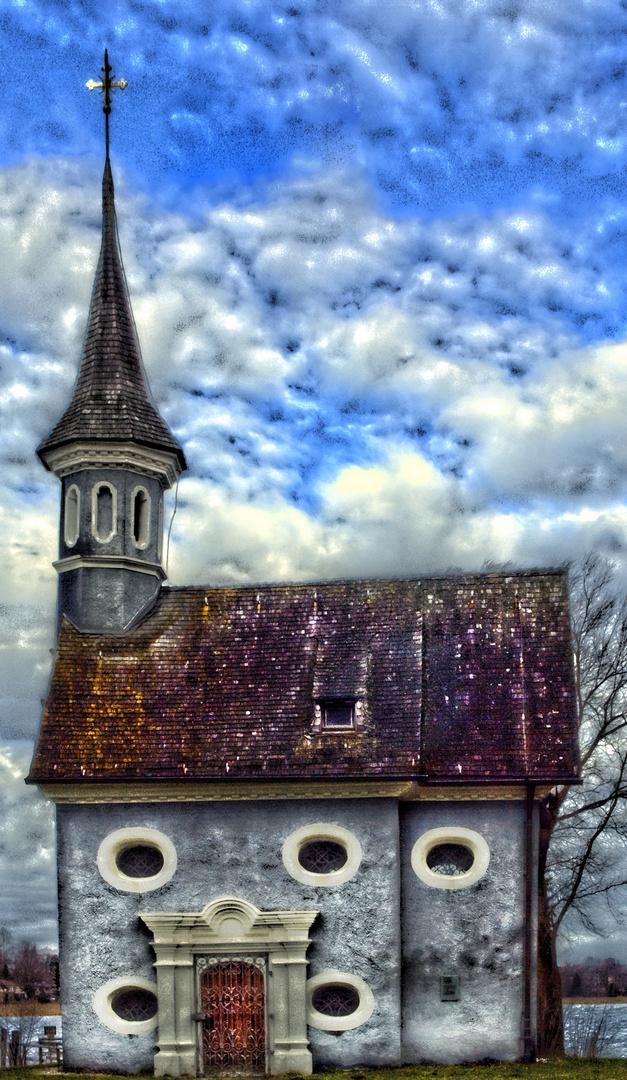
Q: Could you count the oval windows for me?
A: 5